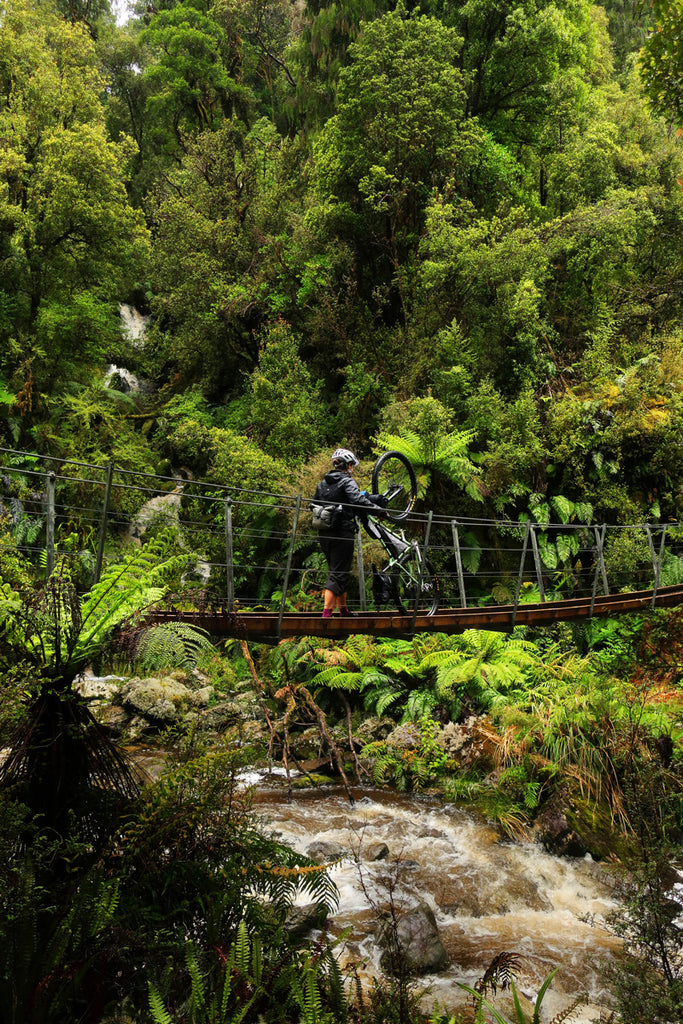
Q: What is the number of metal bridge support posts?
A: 13